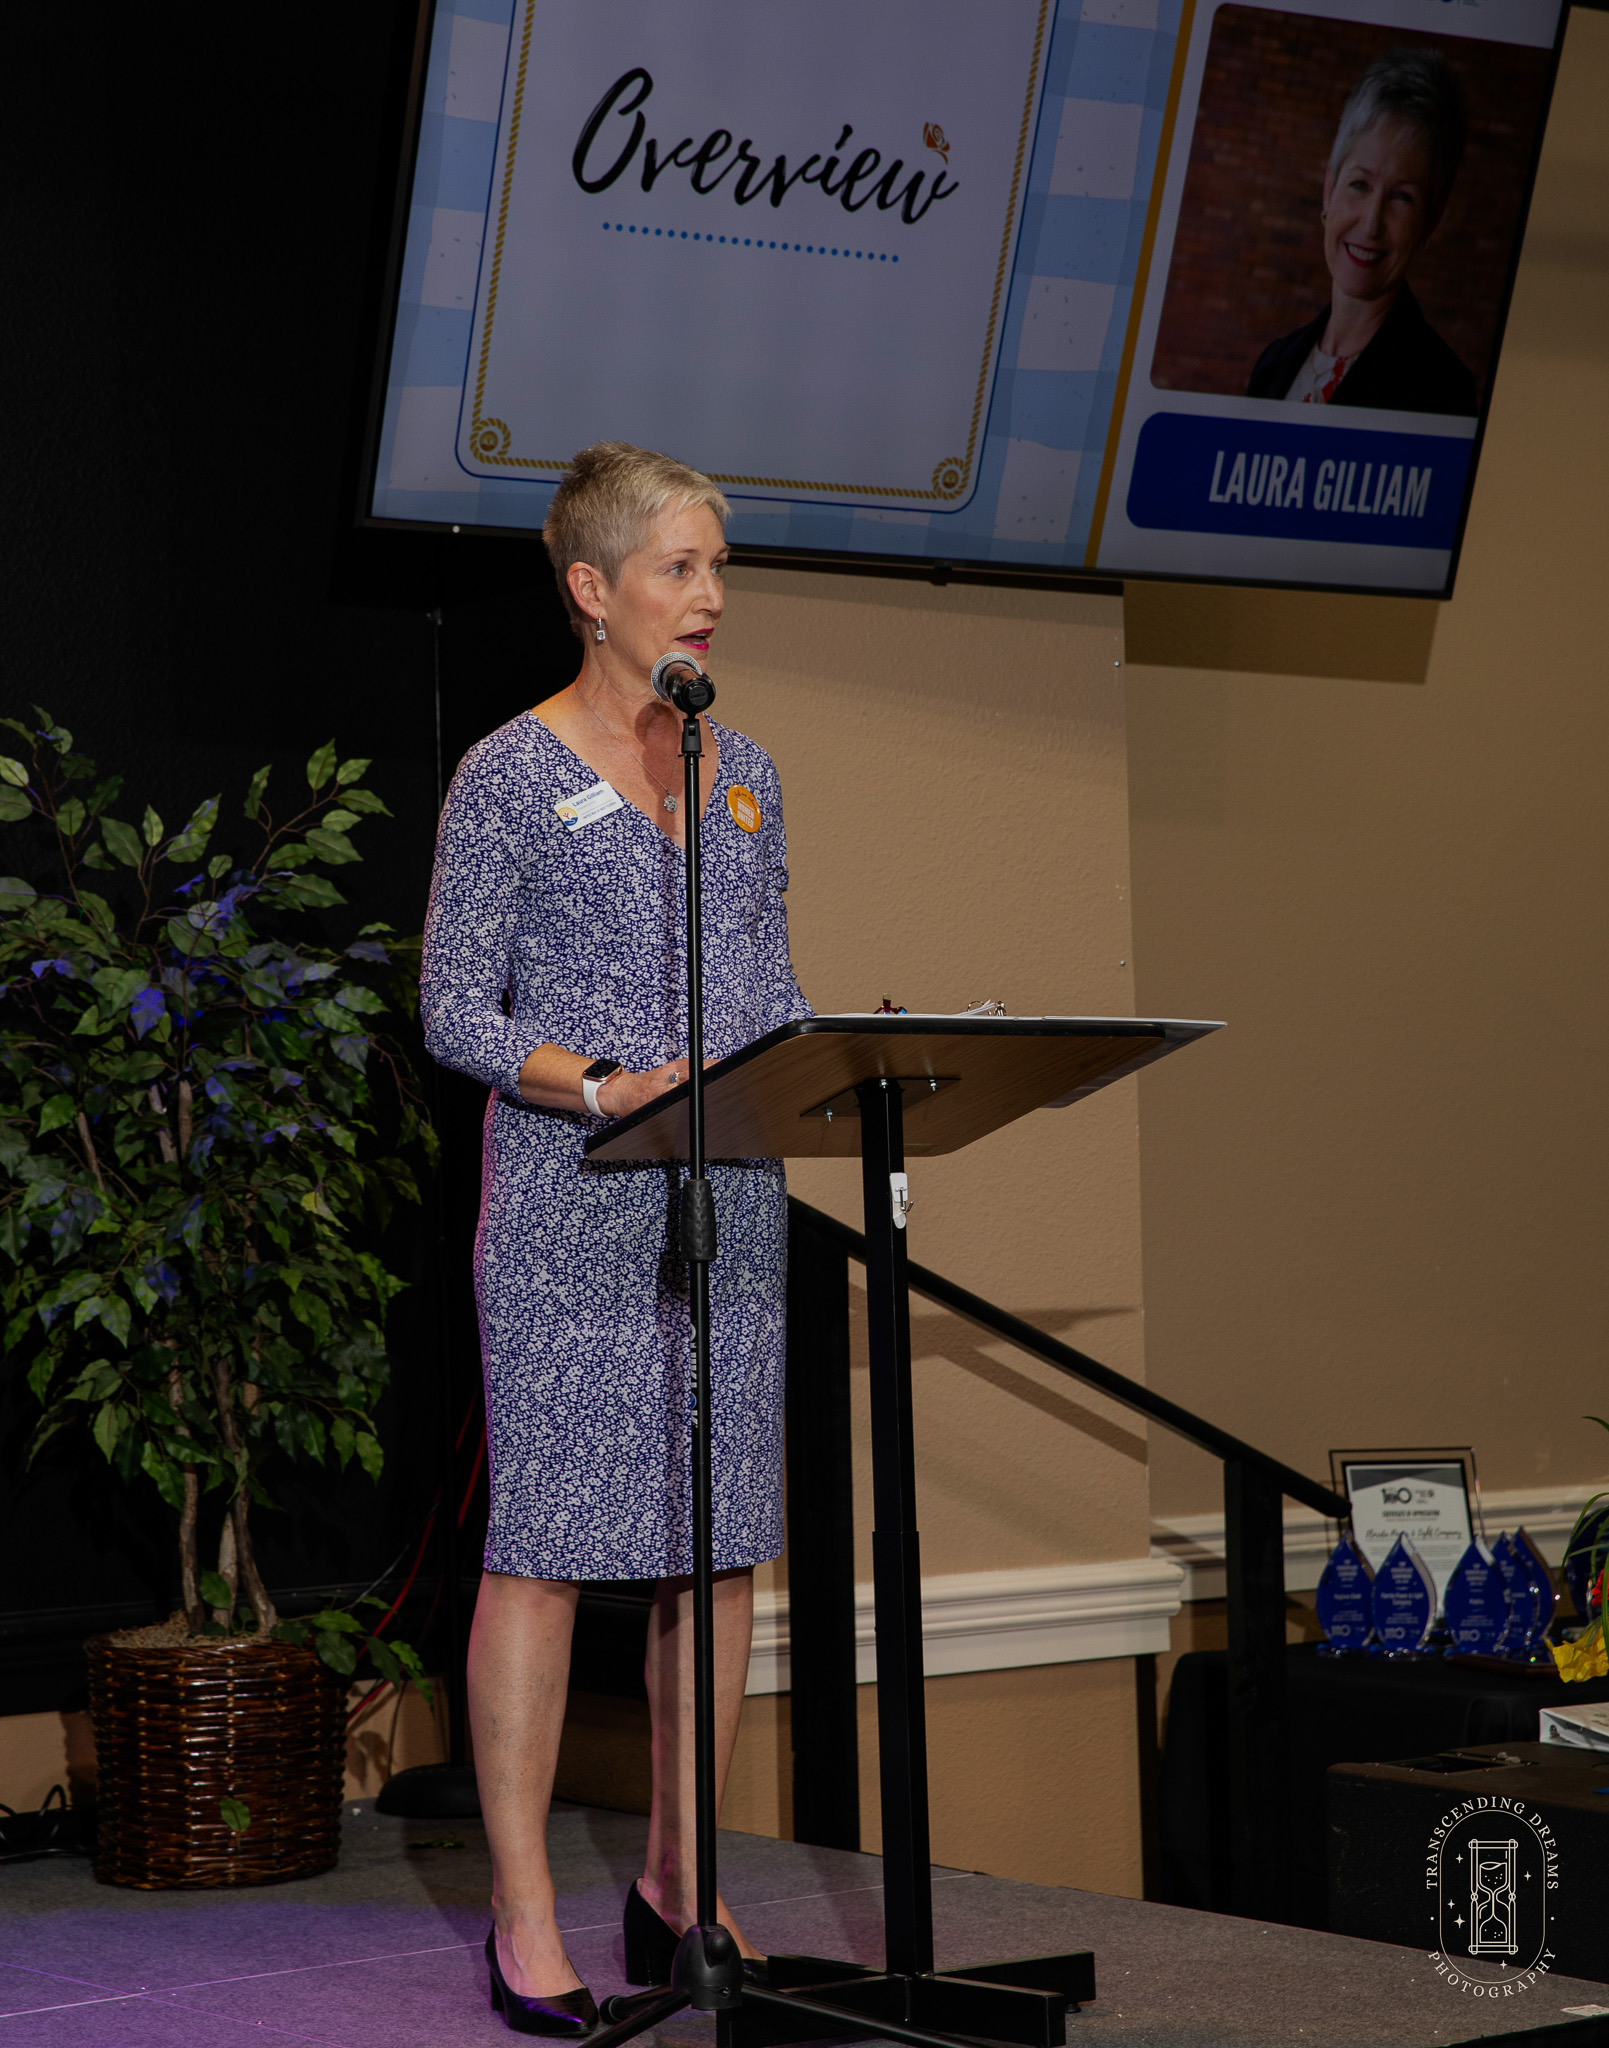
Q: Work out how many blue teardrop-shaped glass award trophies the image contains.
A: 5